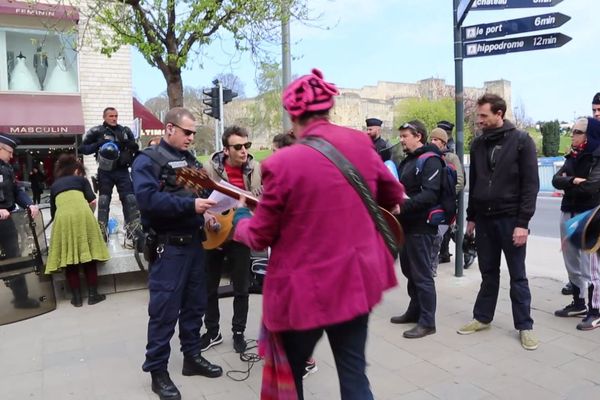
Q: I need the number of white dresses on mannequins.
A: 2